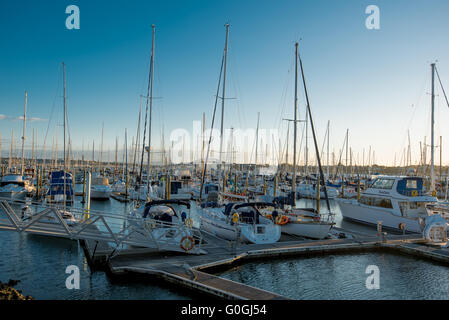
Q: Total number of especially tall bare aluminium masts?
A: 5